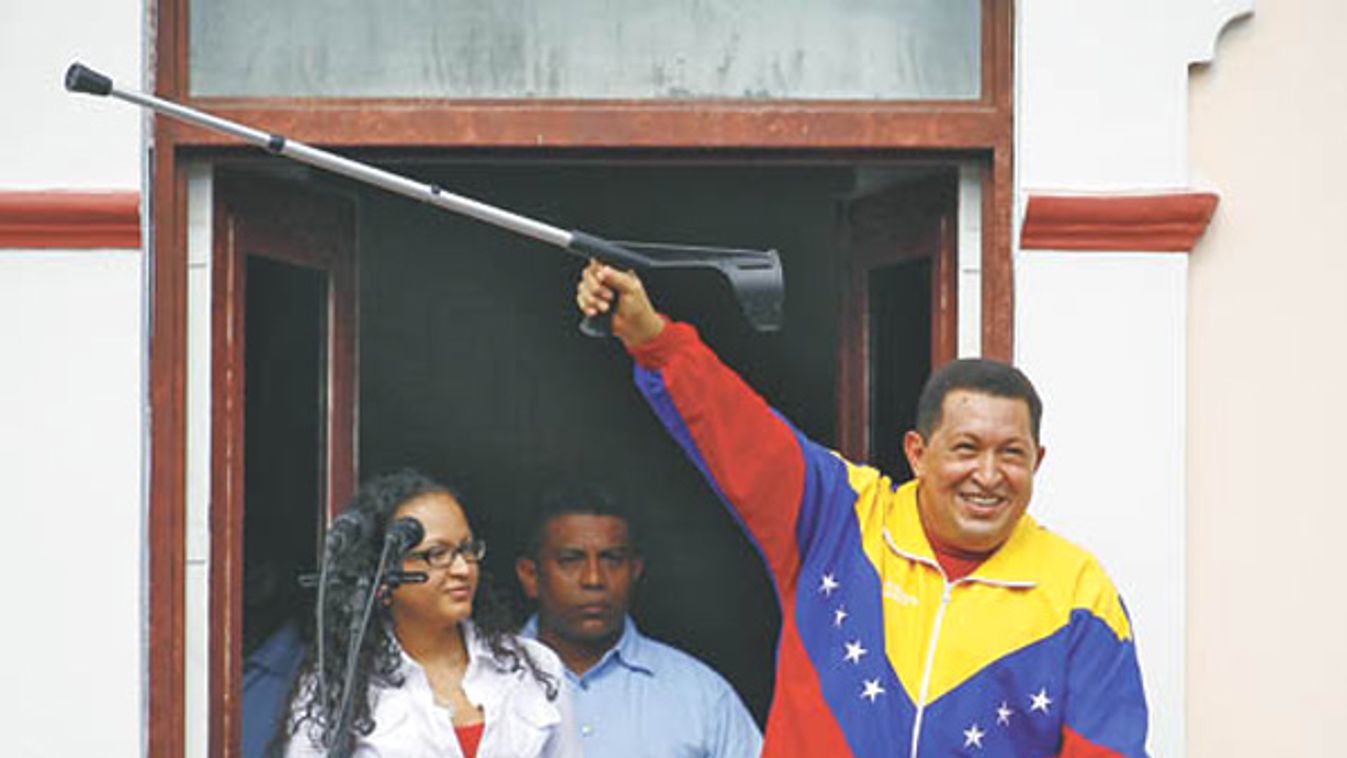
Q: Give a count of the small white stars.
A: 7